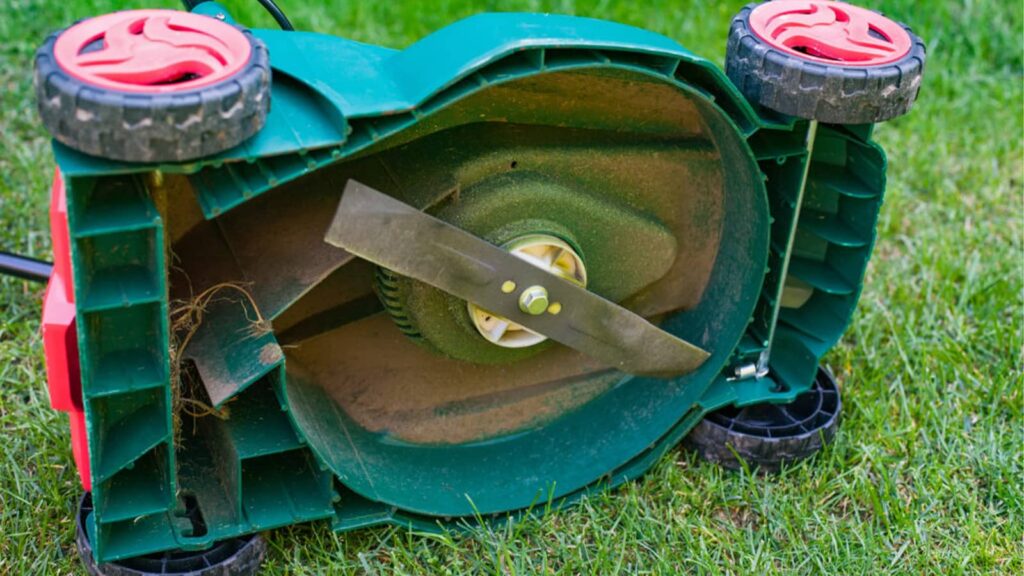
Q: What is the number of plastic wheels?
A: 4